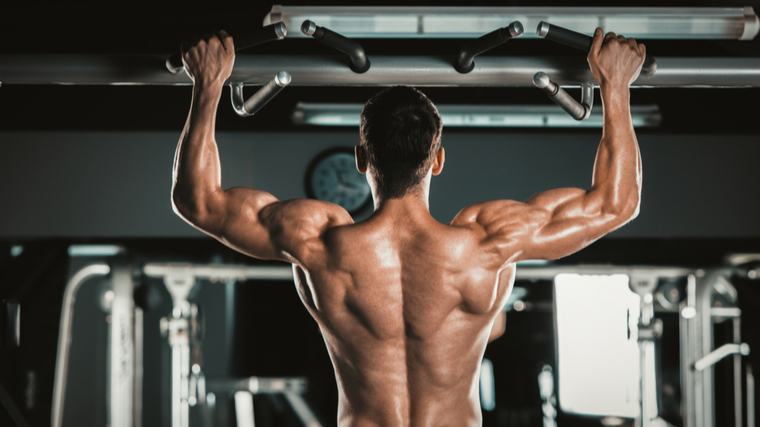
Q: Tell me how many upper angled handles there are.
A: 4